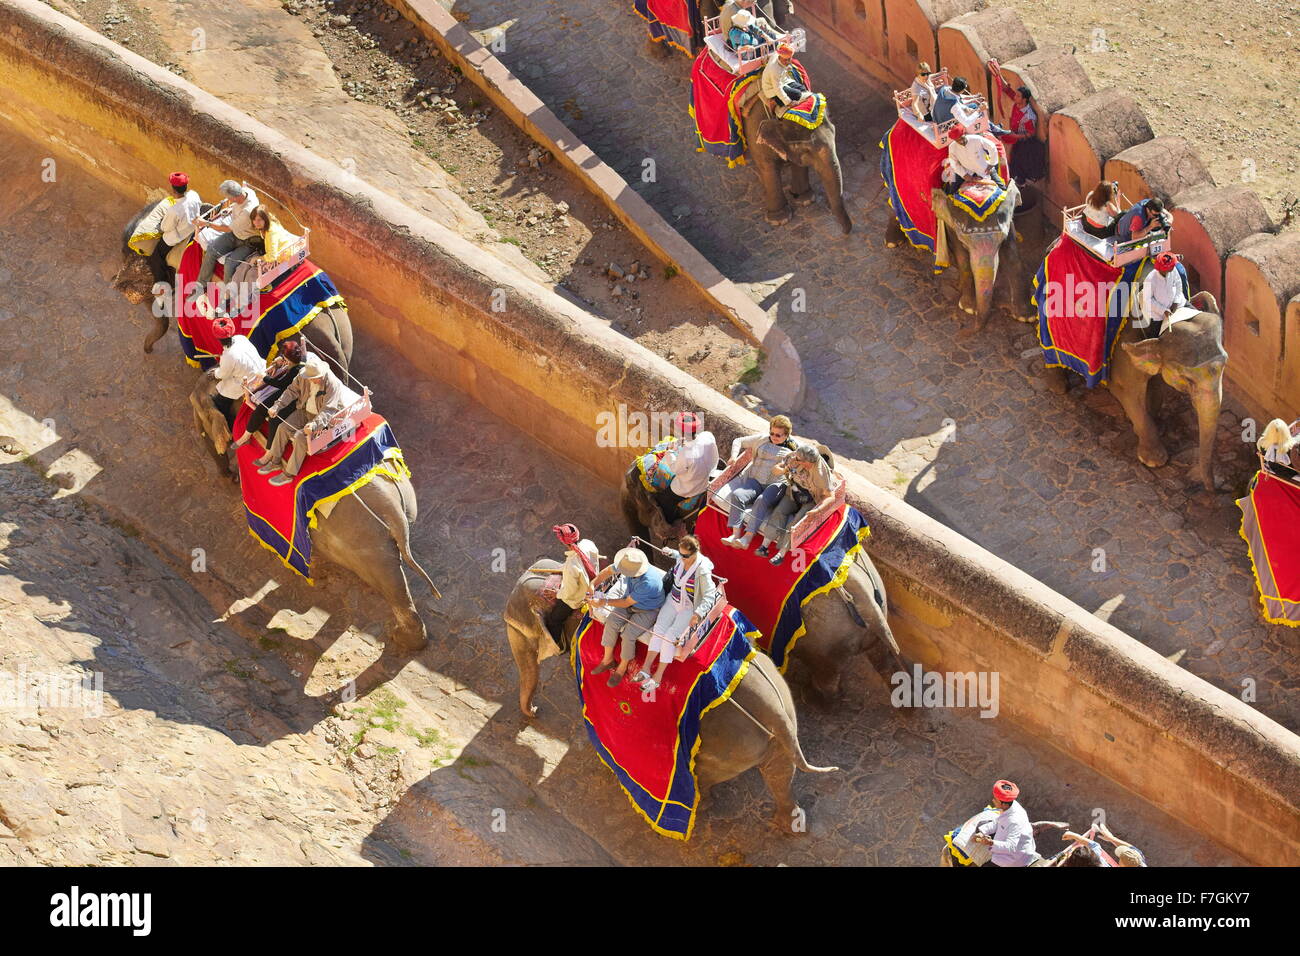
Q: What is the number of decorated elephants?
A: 10